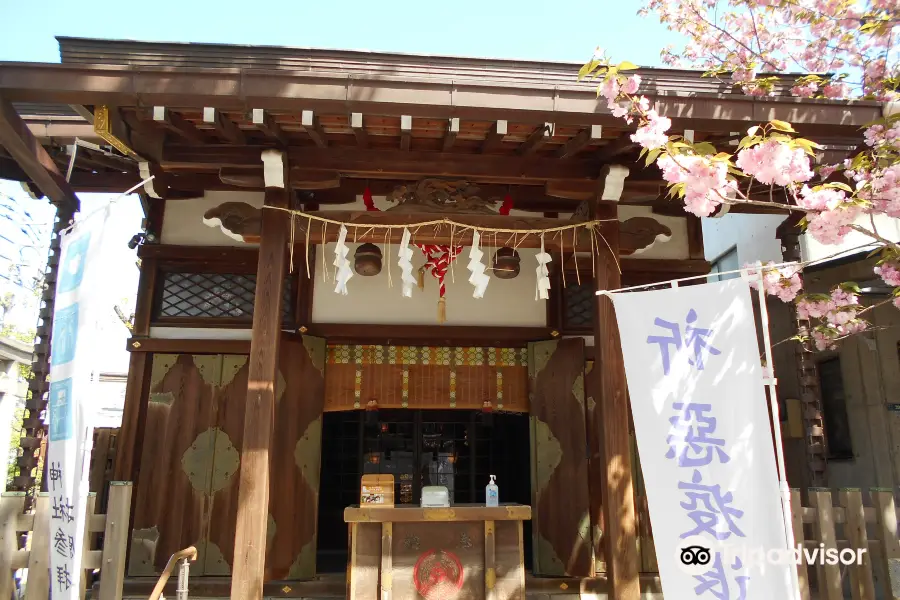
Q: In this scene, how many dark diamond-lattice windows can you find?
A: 2